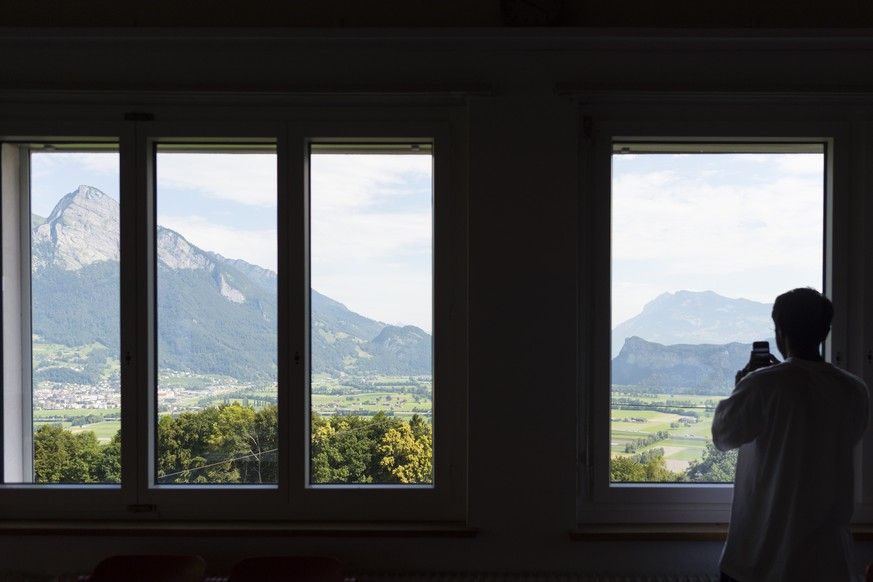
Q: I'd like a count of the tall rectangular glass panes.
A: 4